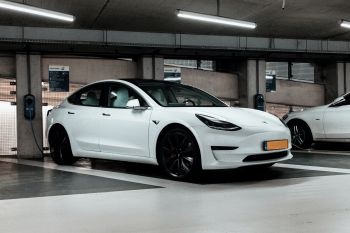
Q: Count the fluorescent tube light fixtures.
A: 3